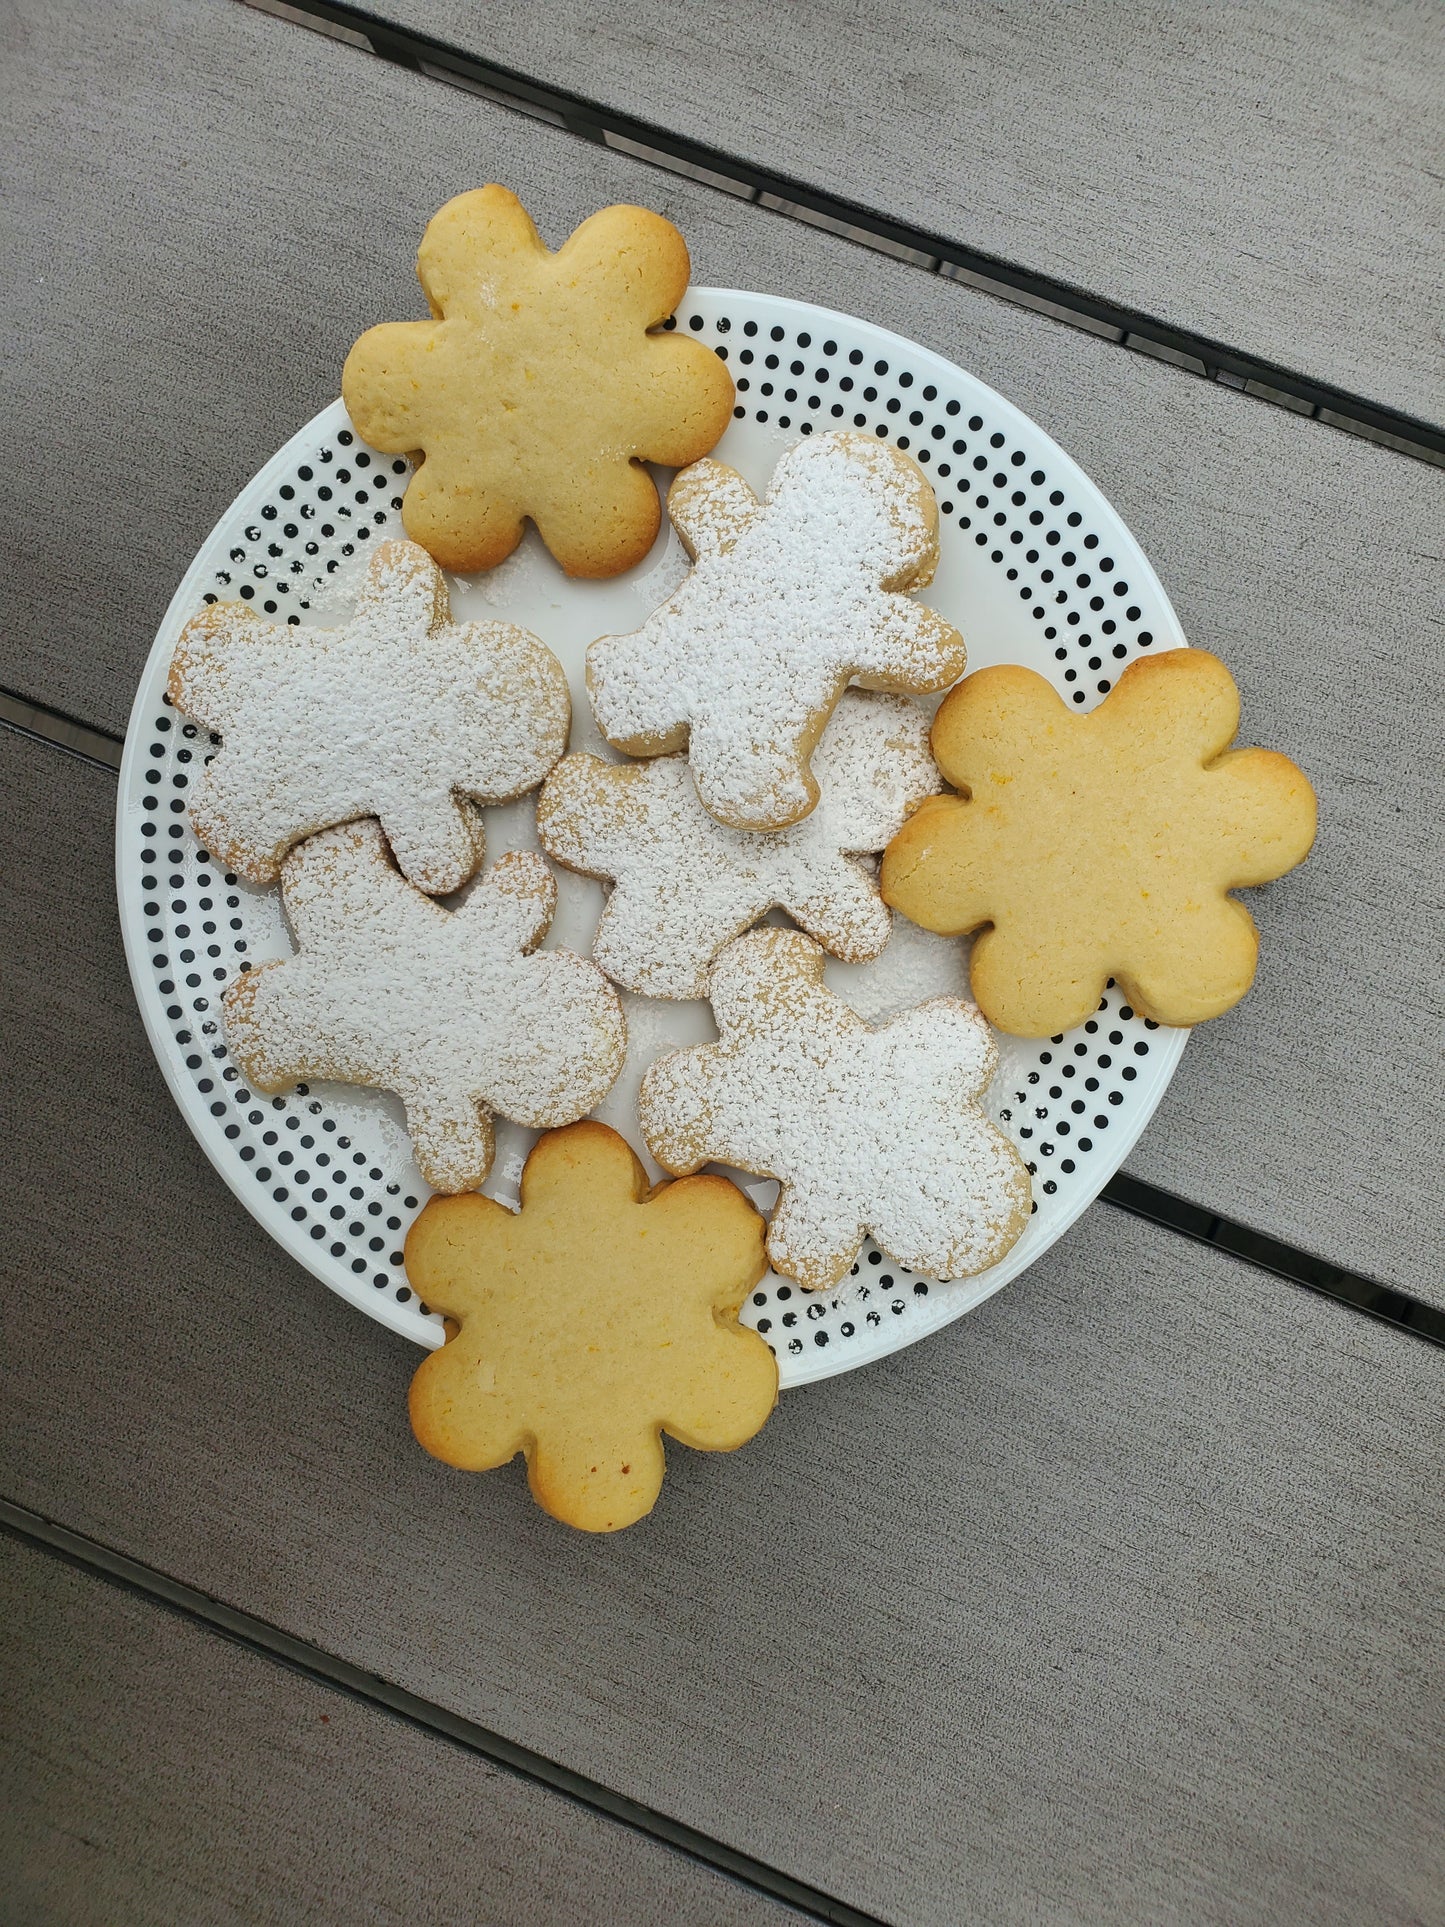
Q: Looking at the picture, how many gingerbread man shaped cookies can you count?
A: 5